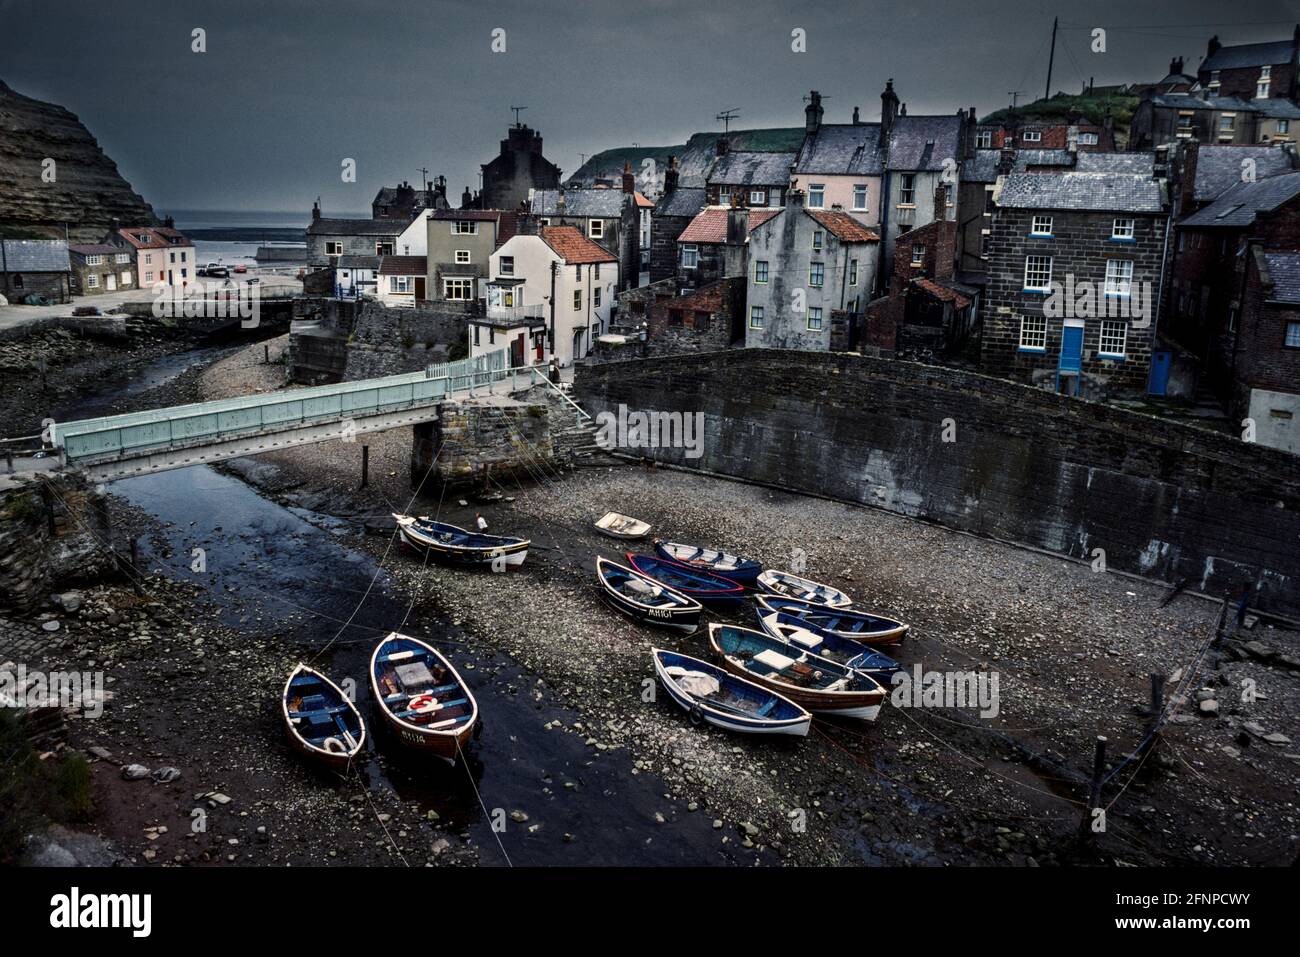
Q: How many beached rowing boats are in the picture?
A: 12